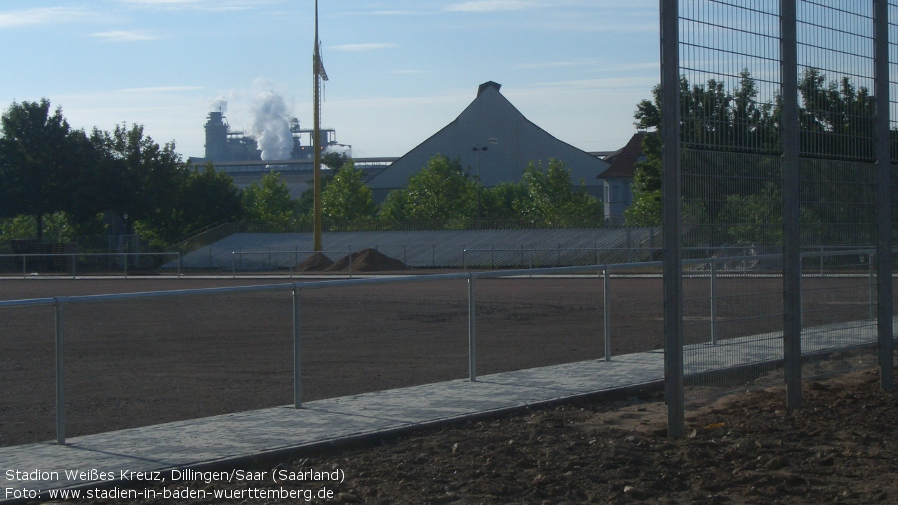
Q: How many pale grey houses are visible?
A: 1